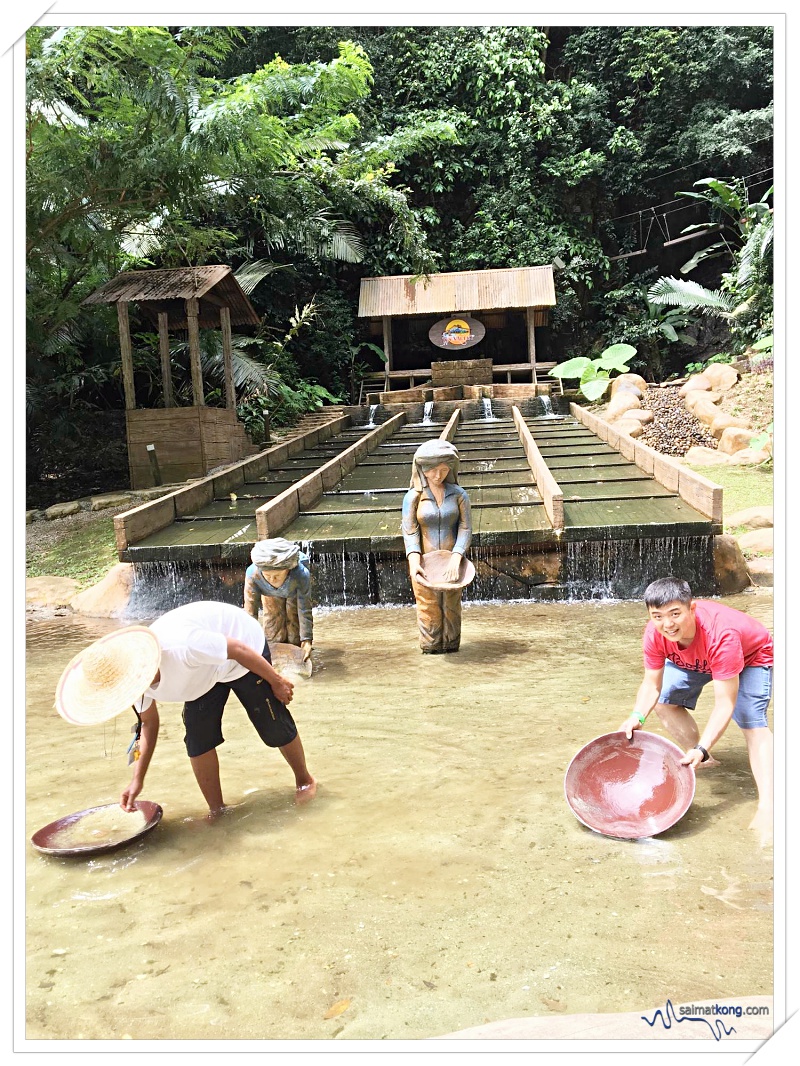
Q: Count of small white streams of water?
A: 4